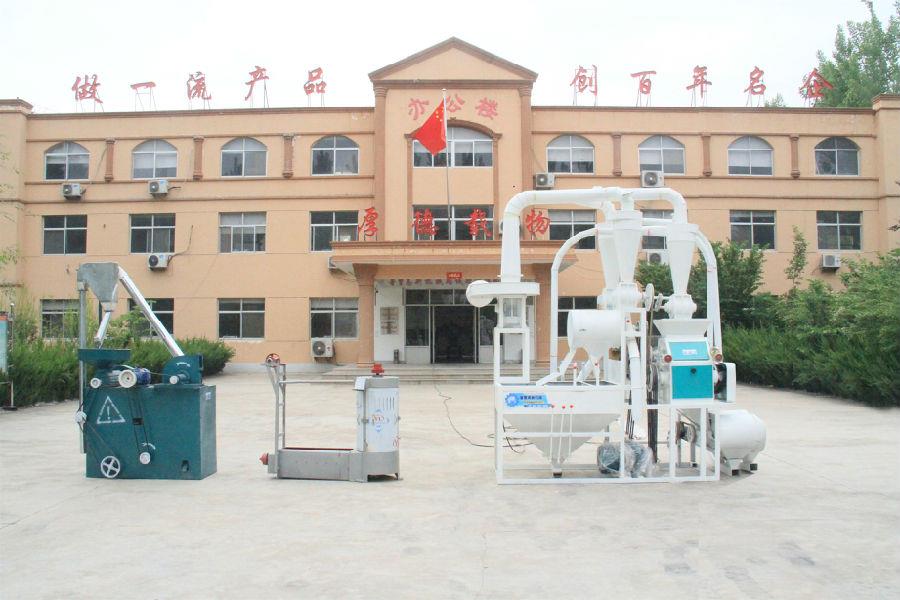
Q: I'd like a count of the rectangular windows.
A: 14